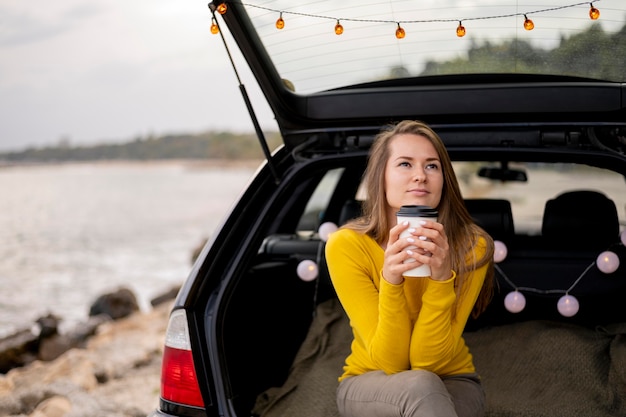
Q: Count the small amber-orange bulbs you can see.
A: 8